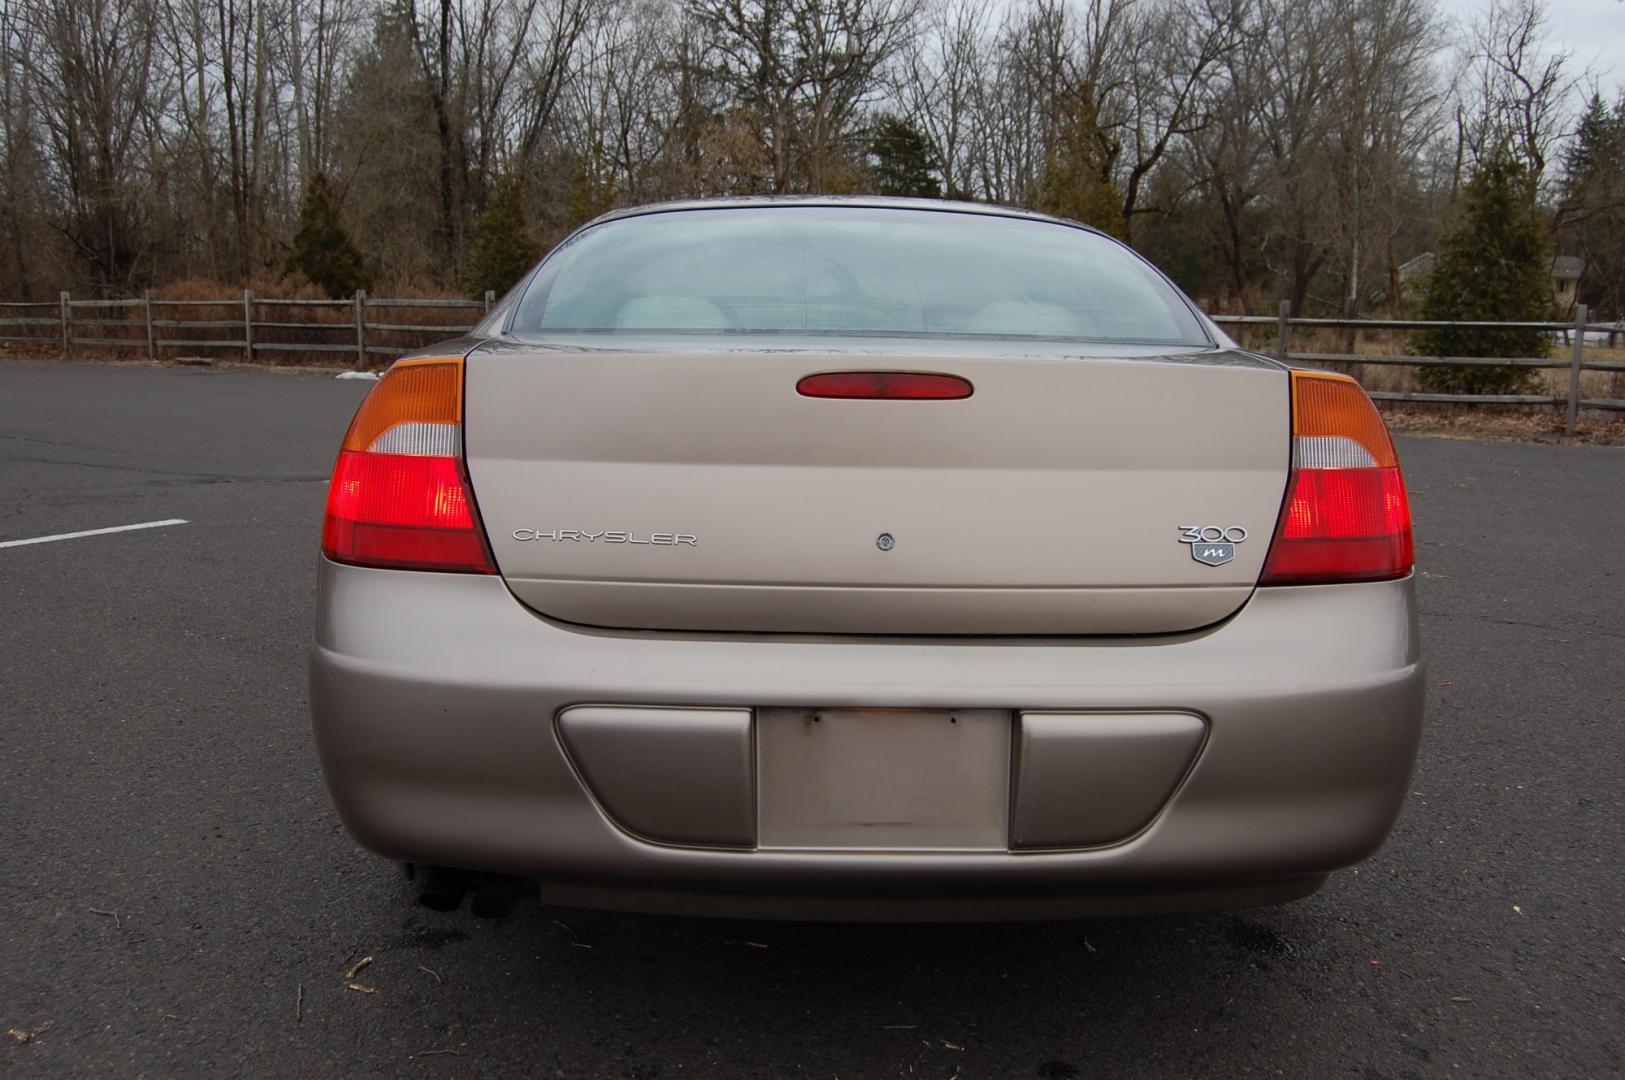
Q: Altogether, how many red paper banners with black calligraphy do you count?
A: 0